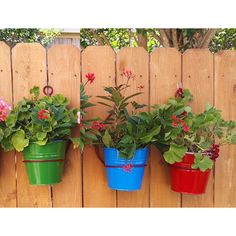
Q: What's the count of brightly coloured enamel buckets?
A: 3